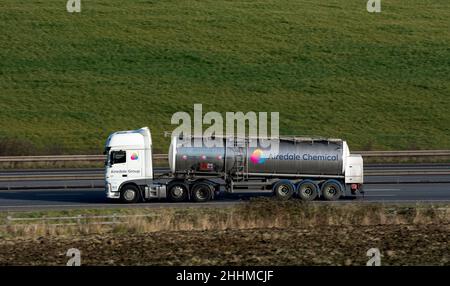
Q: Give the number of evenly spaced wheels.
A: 3